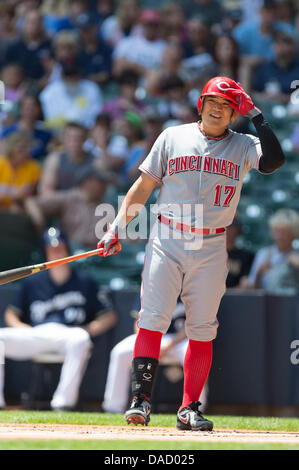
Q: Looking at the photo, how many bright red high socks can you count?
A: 2